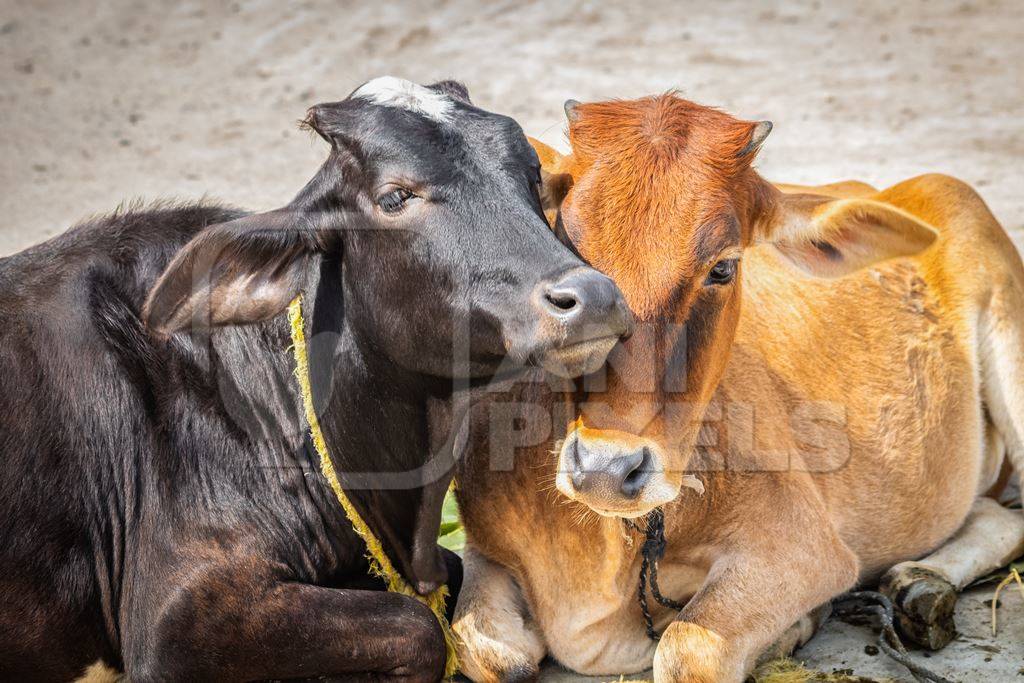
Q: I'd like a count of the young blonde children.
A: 0